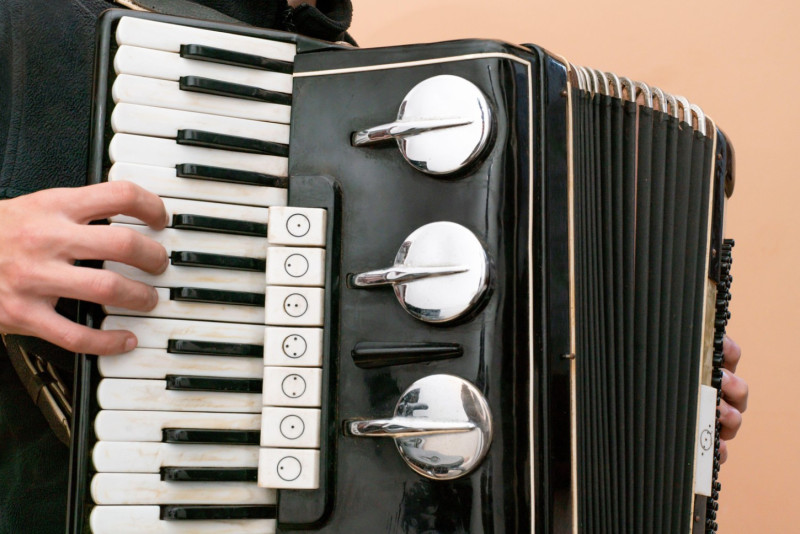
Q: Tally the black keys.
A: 12